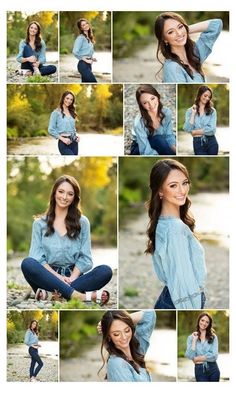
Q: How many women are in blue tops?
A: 11